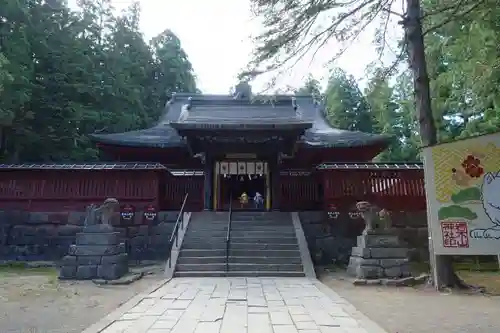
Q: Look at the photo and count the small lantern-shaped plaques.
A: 4